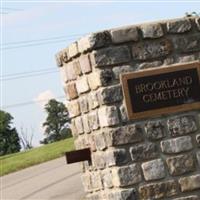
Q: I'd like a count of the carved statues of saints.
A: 0